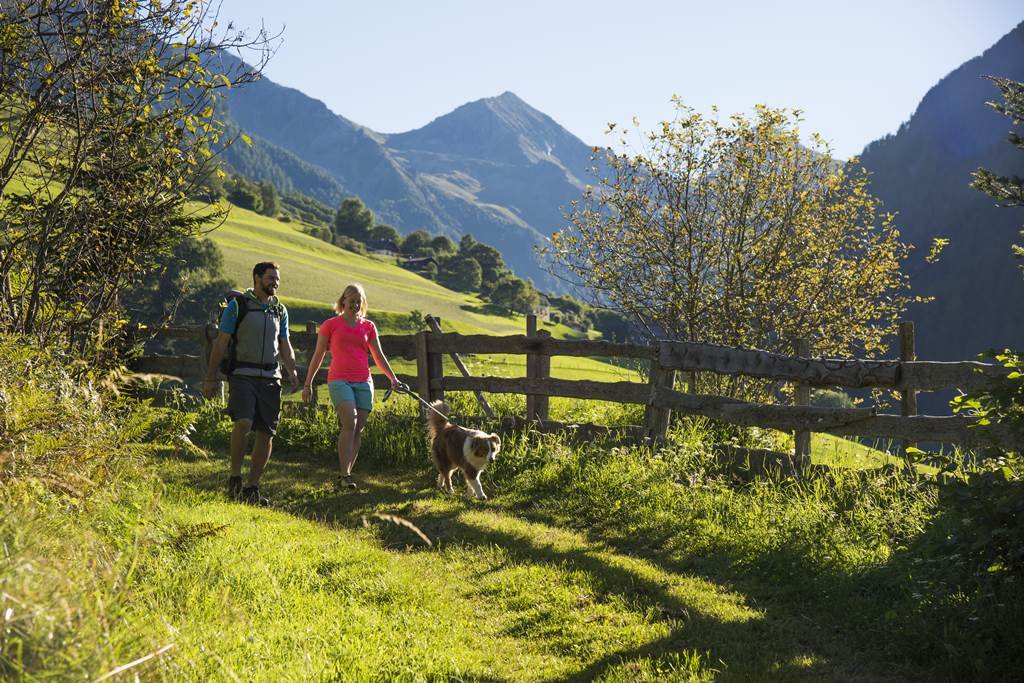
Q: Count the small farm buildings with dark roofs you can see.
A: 2